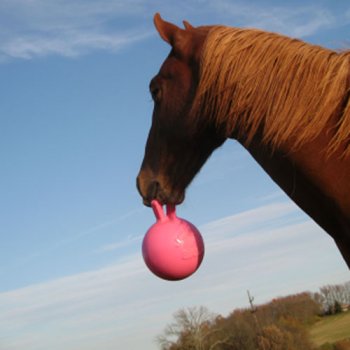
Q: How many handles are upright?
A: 2